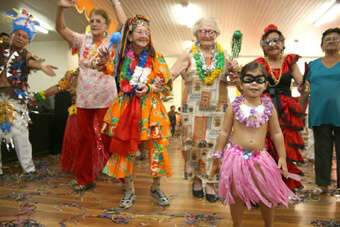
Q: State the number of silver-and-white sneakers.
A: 2